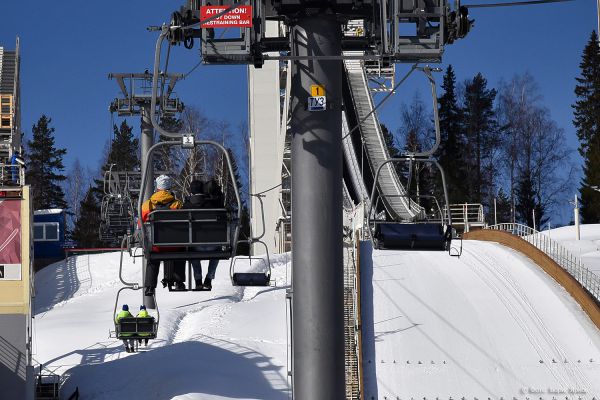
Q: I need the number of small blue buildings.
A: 1